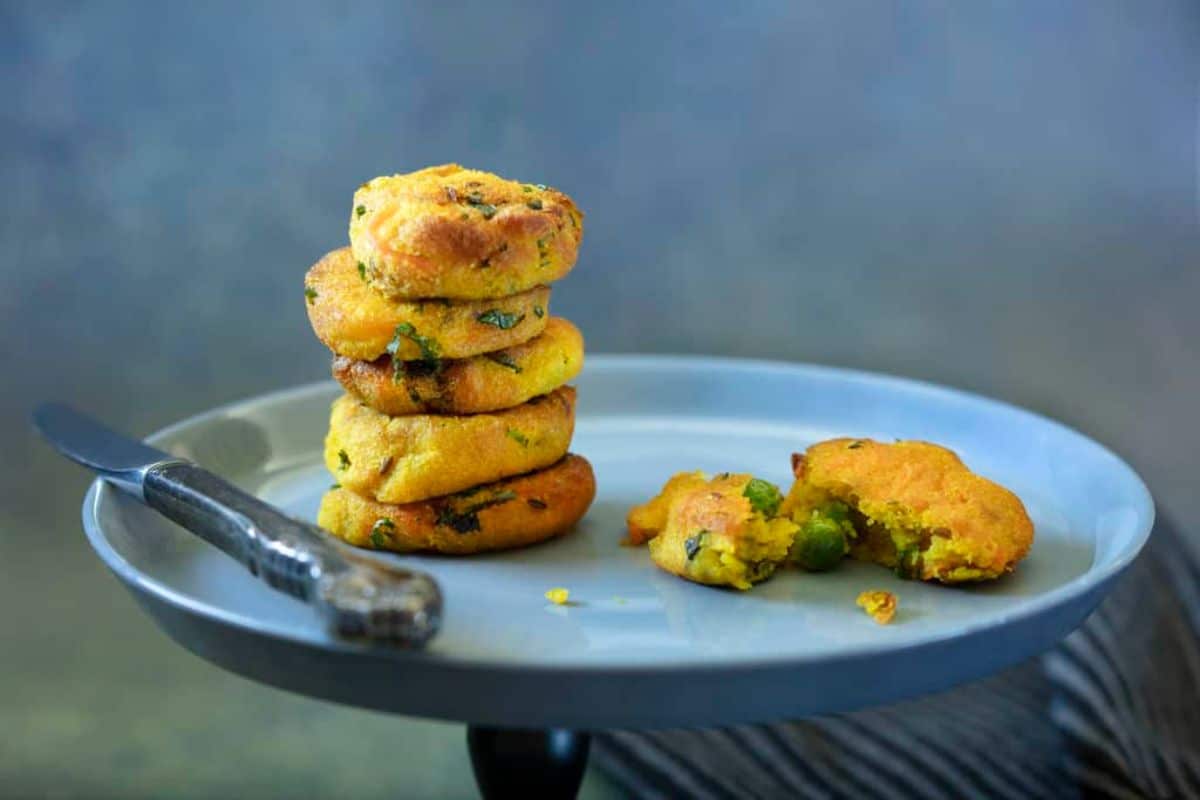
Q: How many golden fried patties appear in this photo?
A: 6